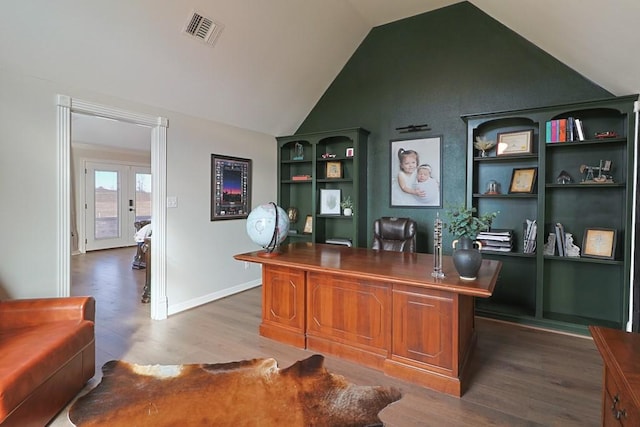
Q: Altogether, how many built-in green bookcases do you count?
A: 2